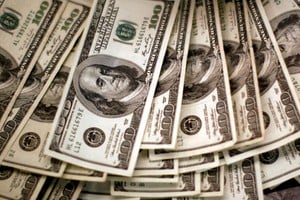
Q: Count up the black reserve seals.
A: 6